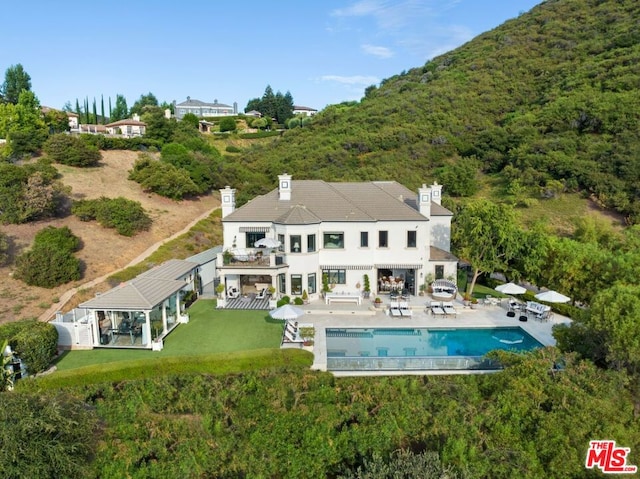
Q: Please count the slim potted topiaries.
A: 2